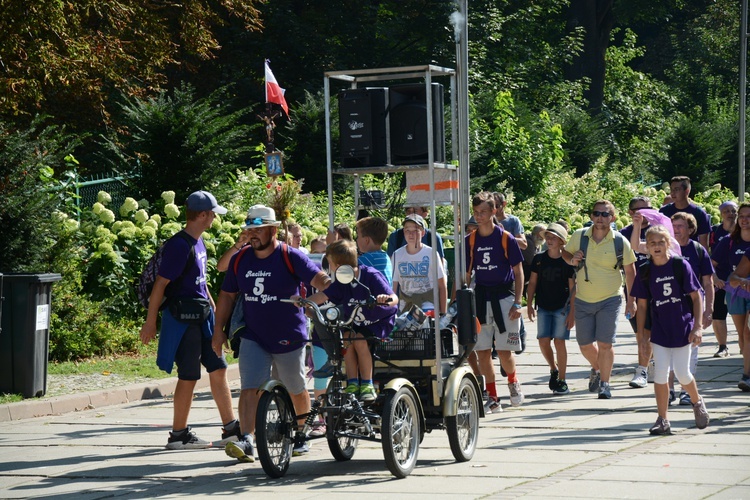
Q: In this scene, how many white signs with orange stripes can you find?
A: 1